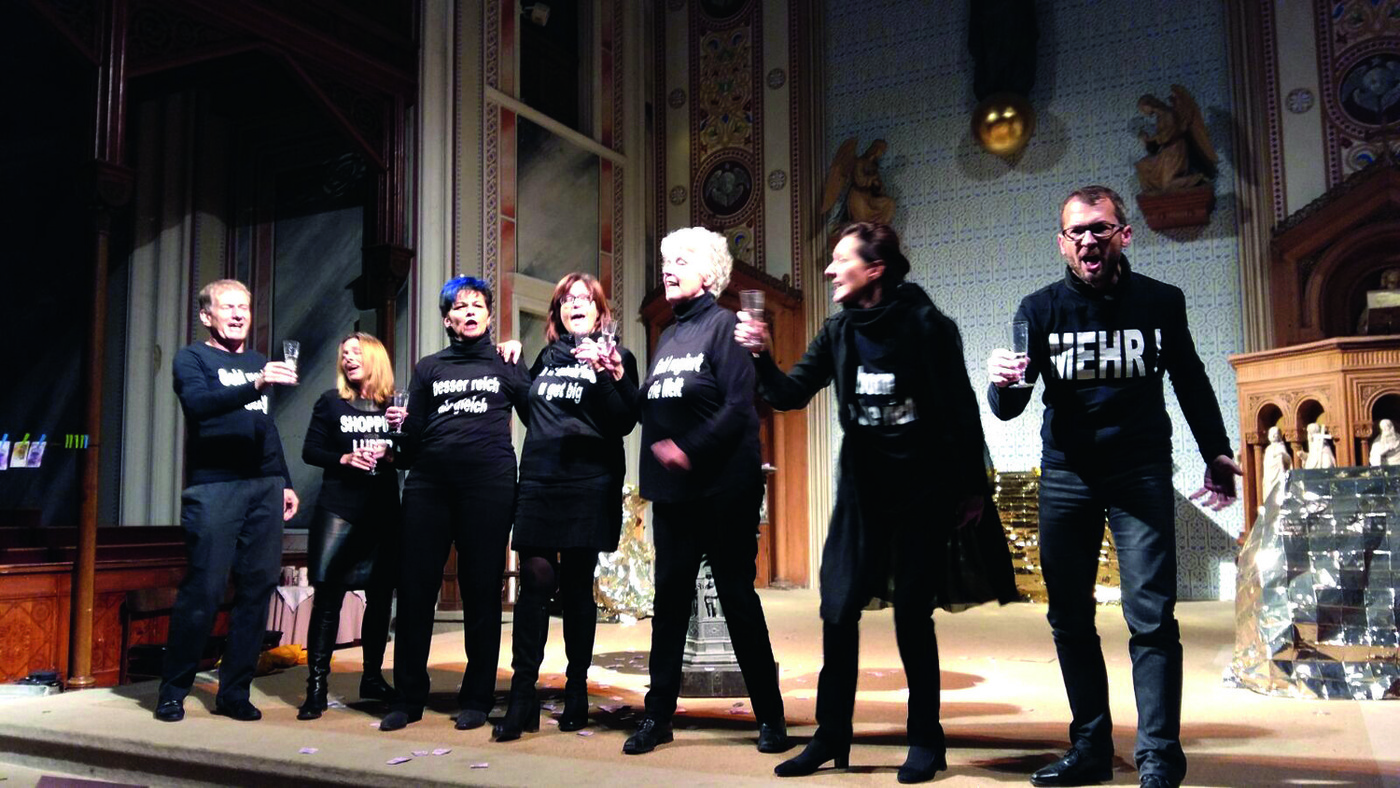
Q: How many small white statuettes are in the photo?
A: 3